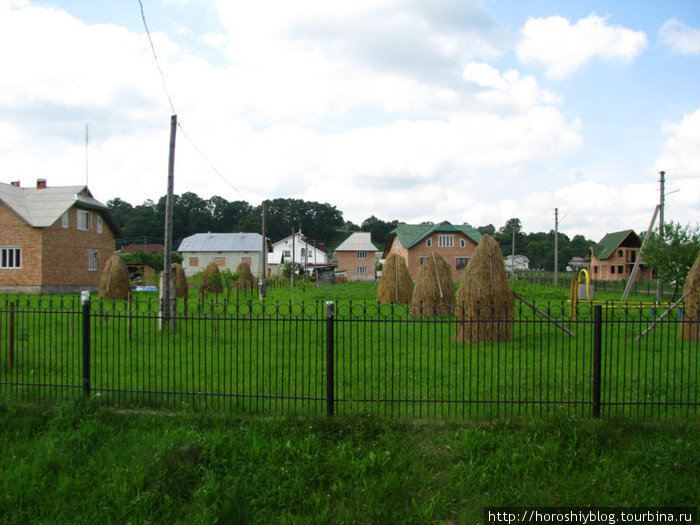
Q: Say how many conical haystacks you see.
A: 8